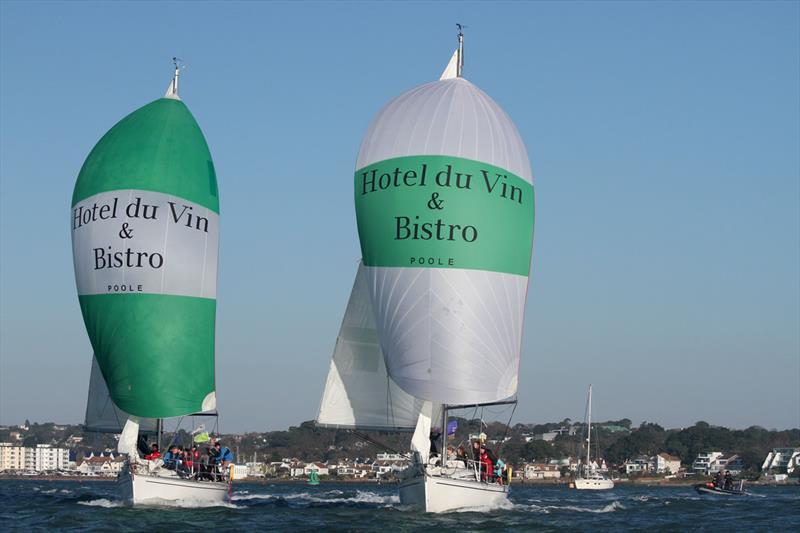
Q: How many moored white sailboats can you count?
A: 1